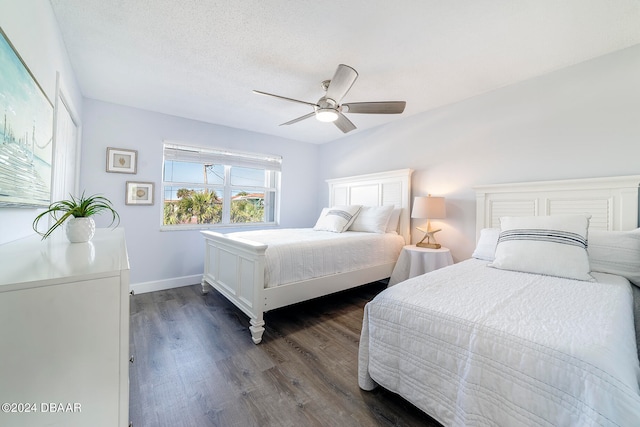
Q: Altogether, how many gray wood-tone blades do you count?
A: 5